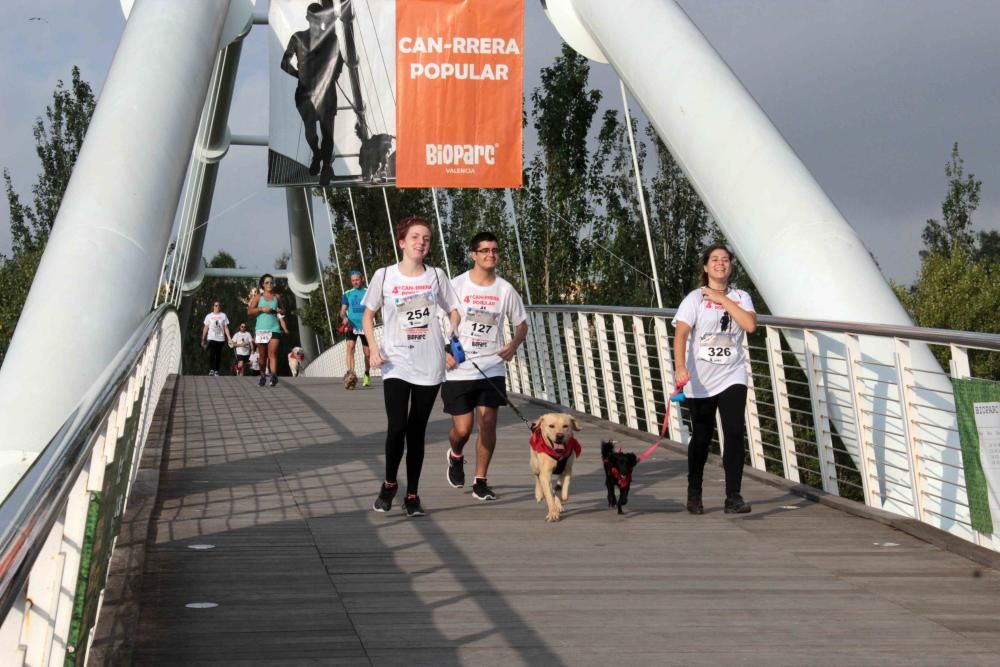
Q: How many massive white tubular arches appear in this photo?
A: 2